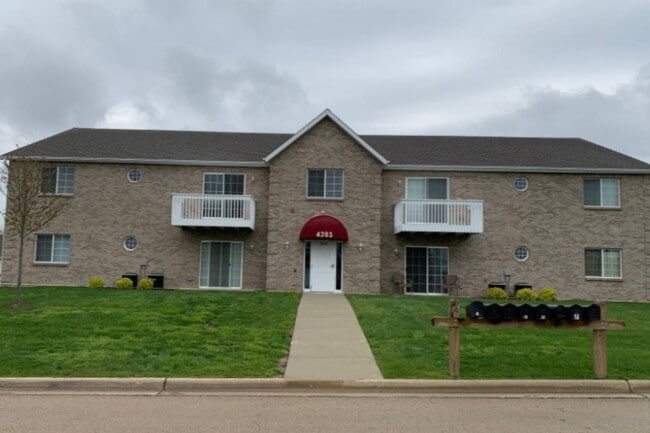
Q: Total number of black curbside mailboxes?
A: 8